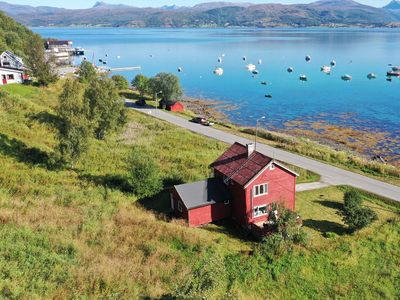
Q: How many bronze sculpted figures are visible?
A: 0